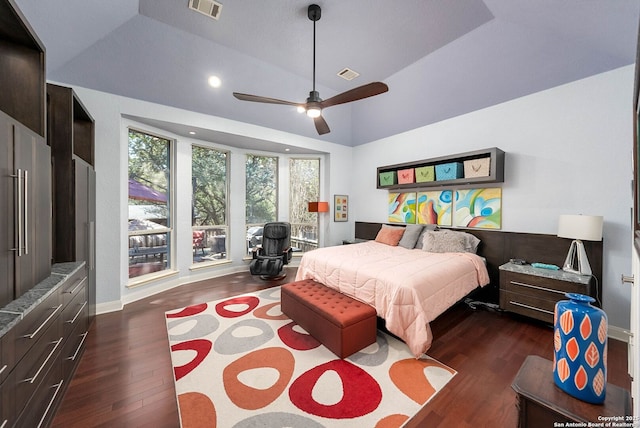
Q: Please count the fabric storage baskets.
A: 5